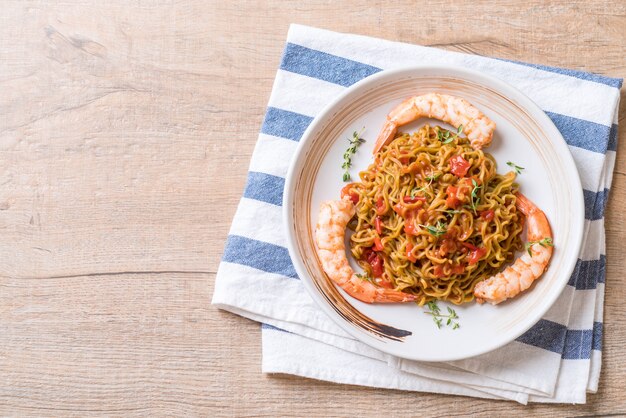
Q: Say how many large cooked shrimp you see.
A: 3